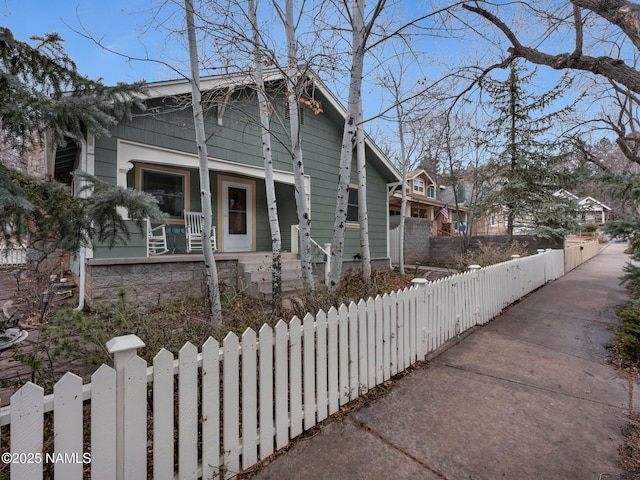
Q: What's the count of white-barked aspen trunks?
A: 6